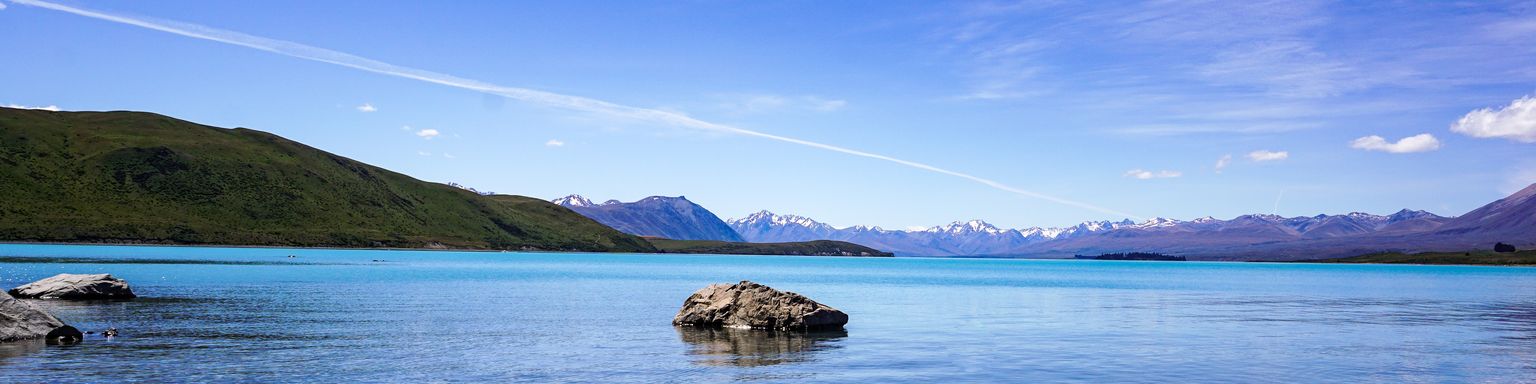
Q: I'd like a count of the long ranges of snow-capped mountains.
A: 1